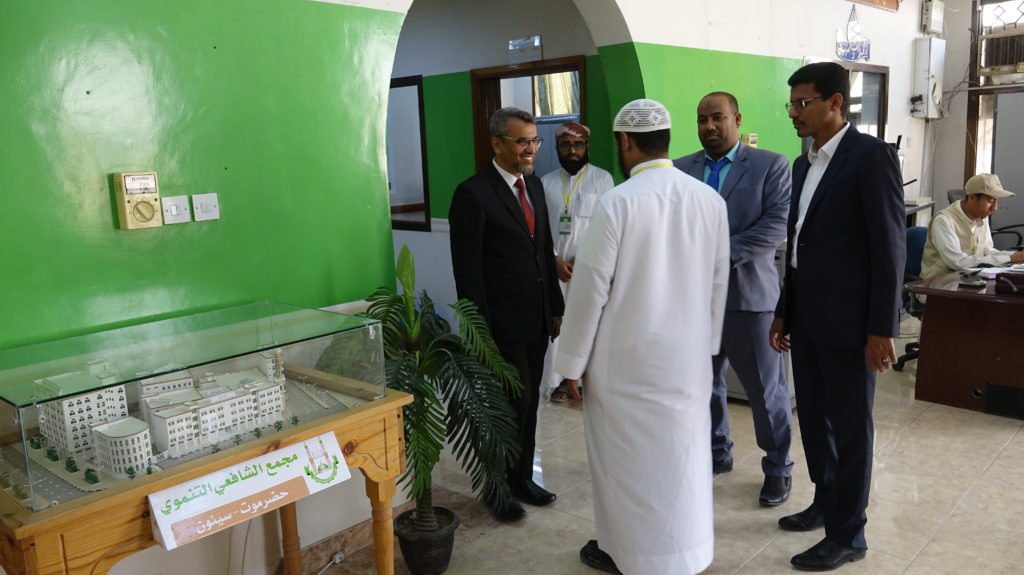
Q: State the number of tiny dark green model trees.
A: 11